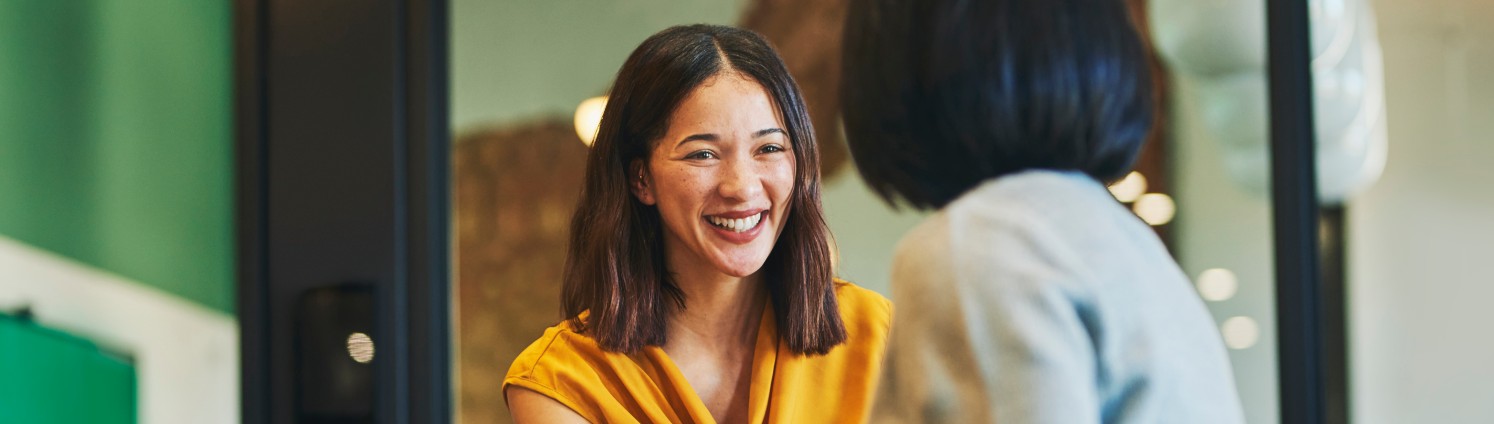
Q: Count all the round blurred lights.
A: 6